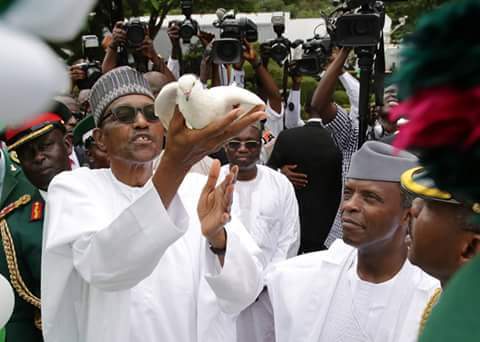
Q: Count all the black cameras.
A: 7